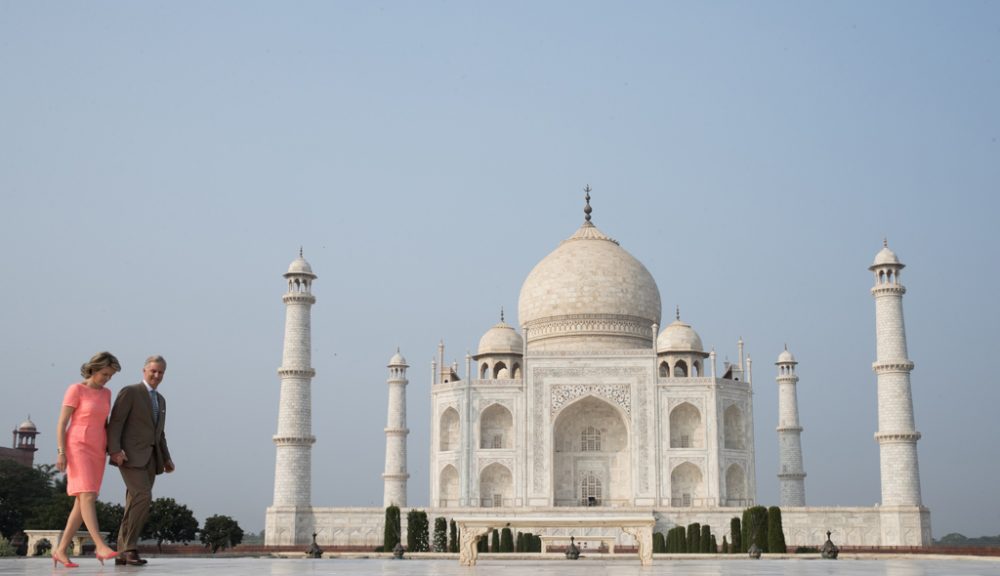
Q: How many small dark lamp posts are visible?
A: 5